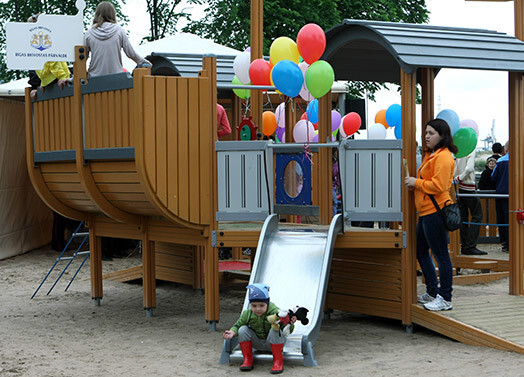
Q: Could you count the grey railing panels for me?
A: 2